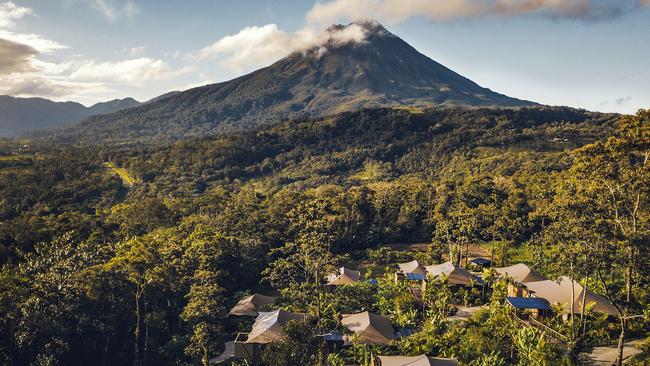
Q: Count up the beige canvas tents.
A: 9